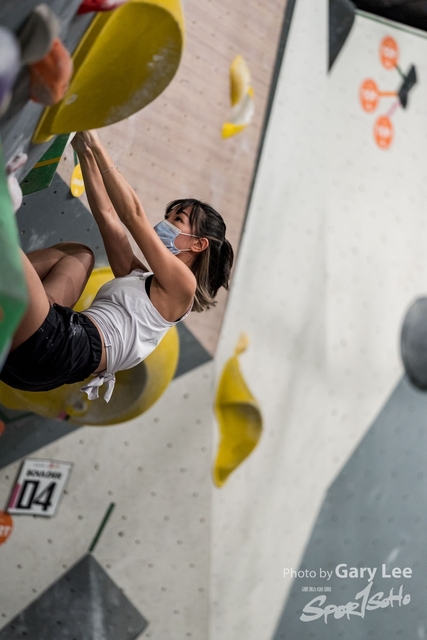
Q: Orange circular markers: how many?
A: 4